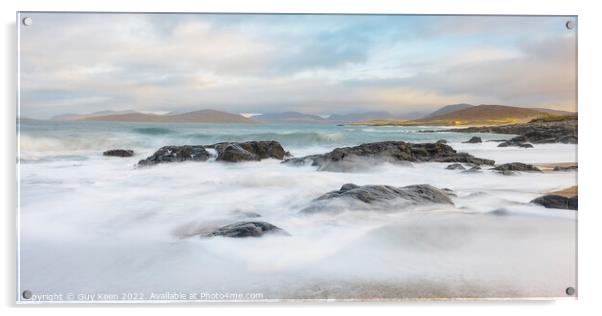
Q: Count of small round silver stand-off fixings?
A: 4